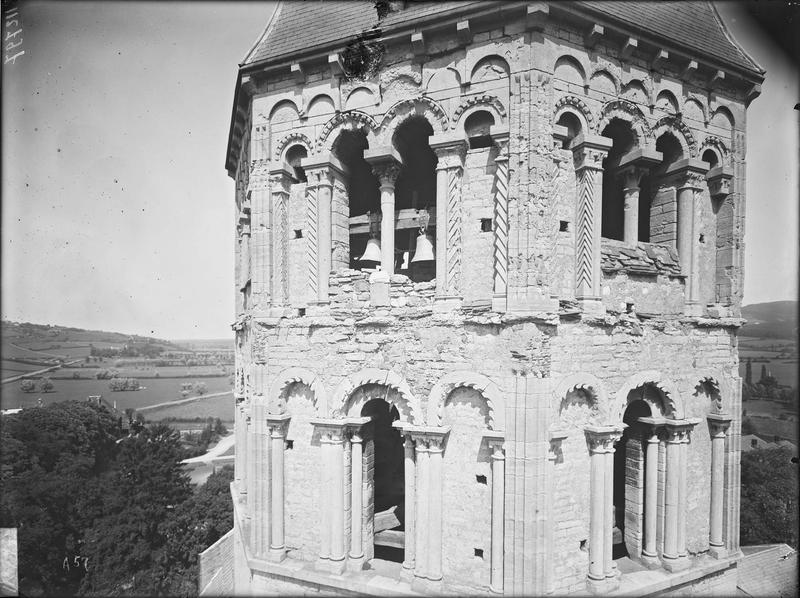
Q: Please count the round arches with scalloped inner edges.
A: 6